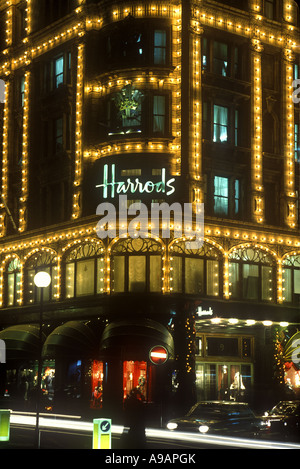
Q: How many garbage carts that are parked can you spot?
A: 0